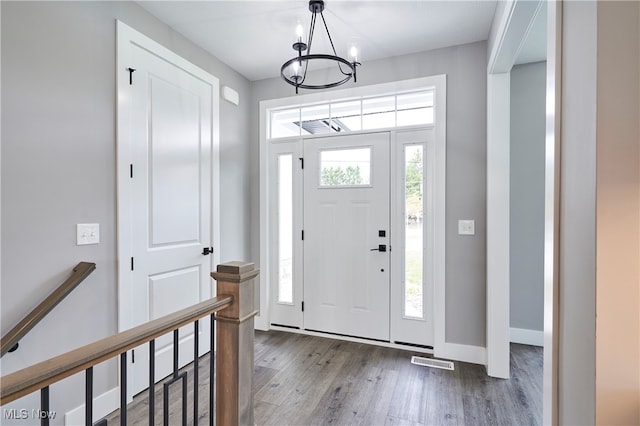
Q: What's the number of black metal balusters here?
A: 7